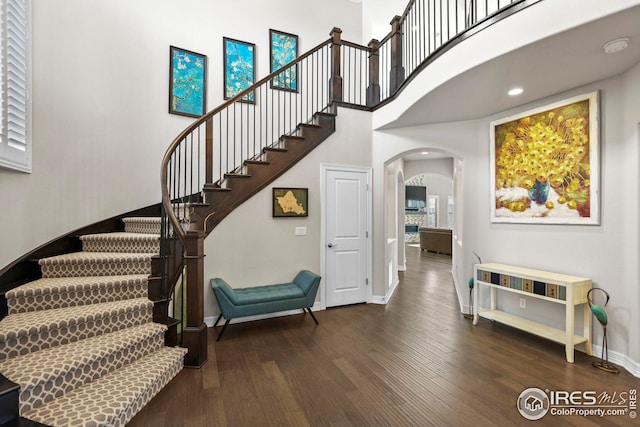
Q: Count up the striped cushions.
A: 0